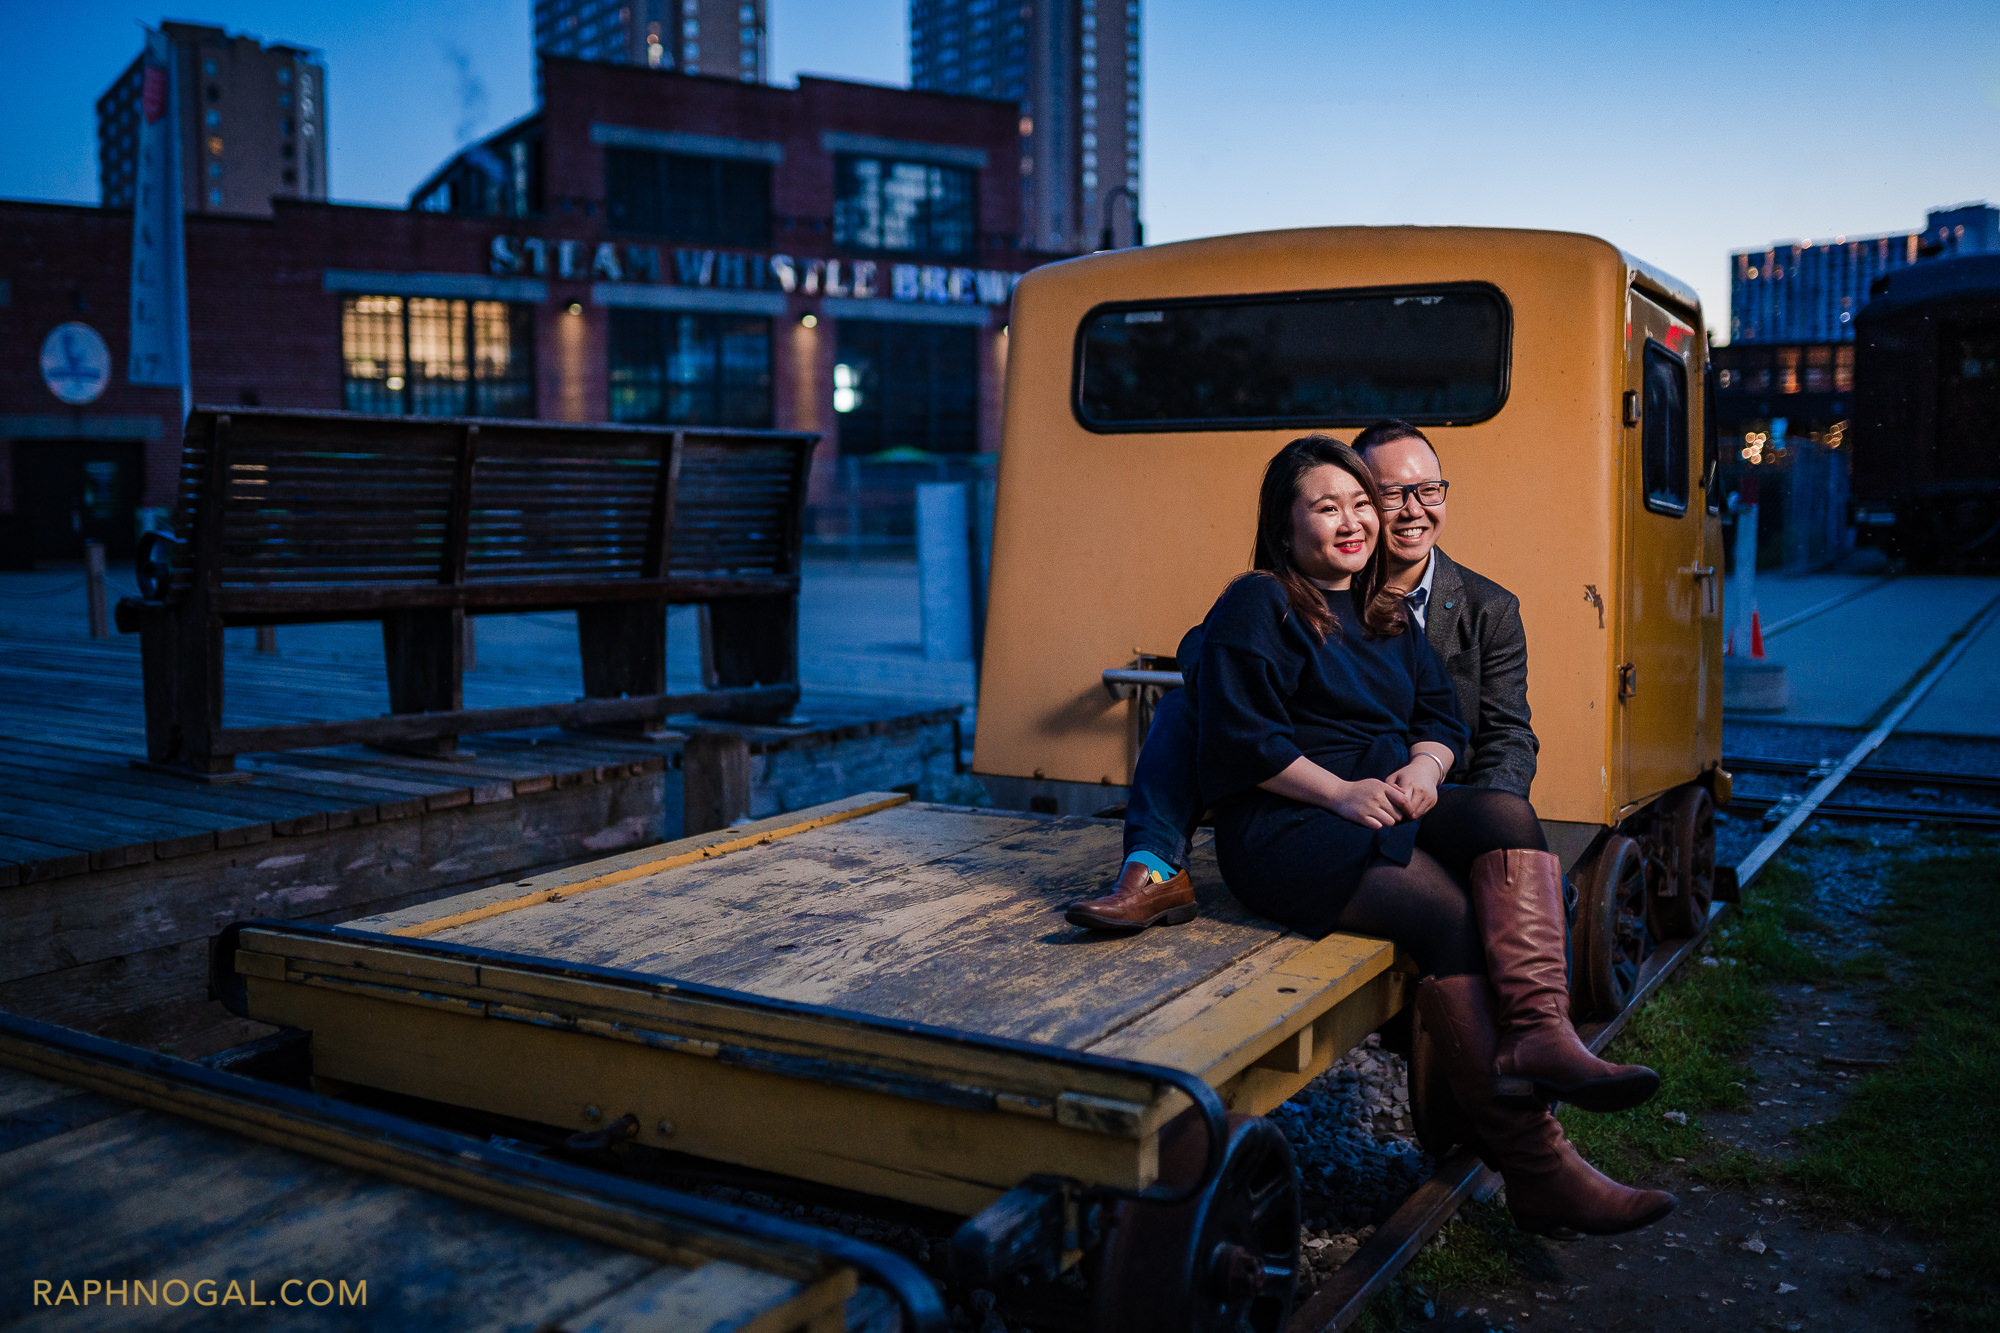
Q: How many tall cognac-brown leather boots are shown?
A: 2